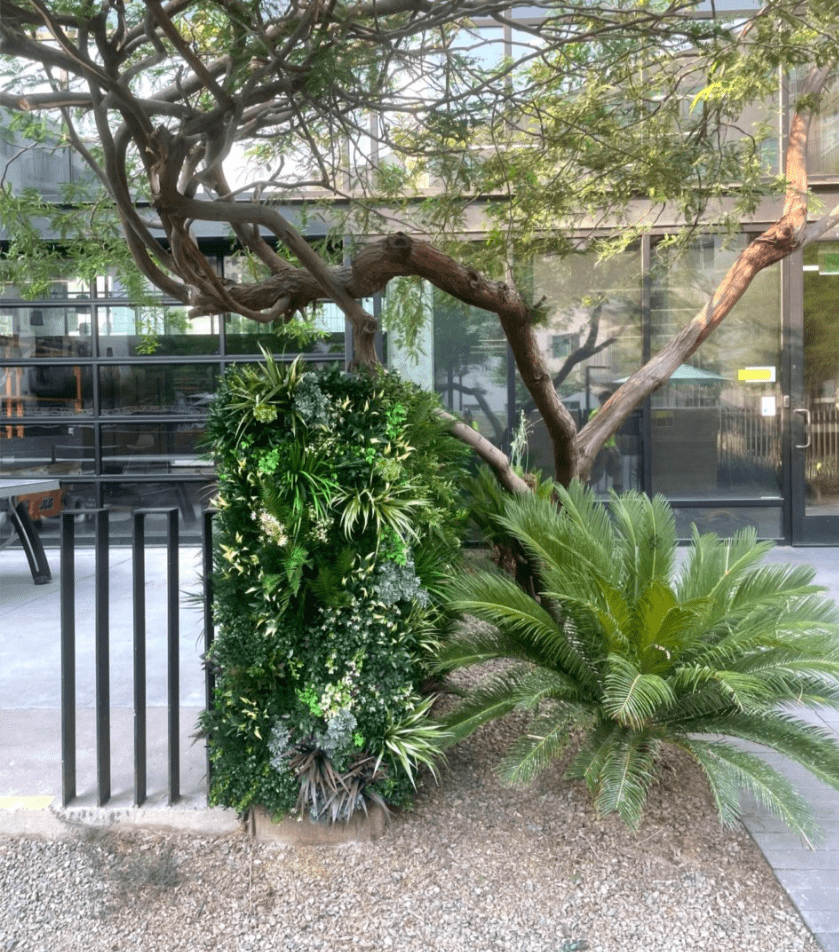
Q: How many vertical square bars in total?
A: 5